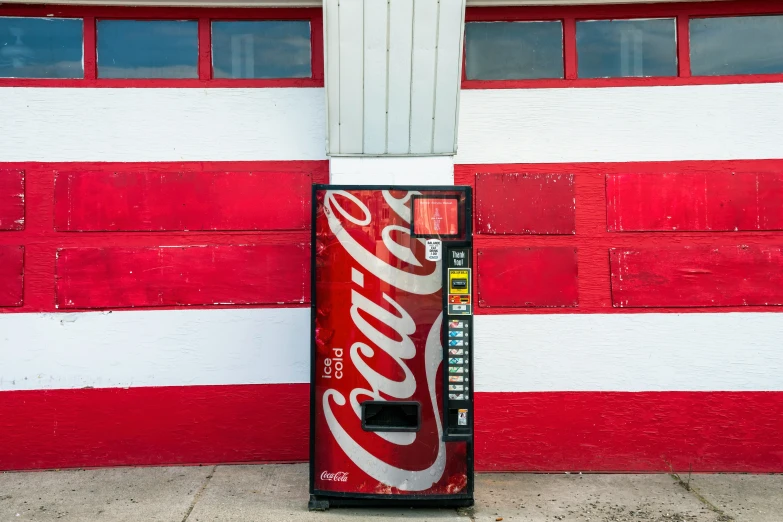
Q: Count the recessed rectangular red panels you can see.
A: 8